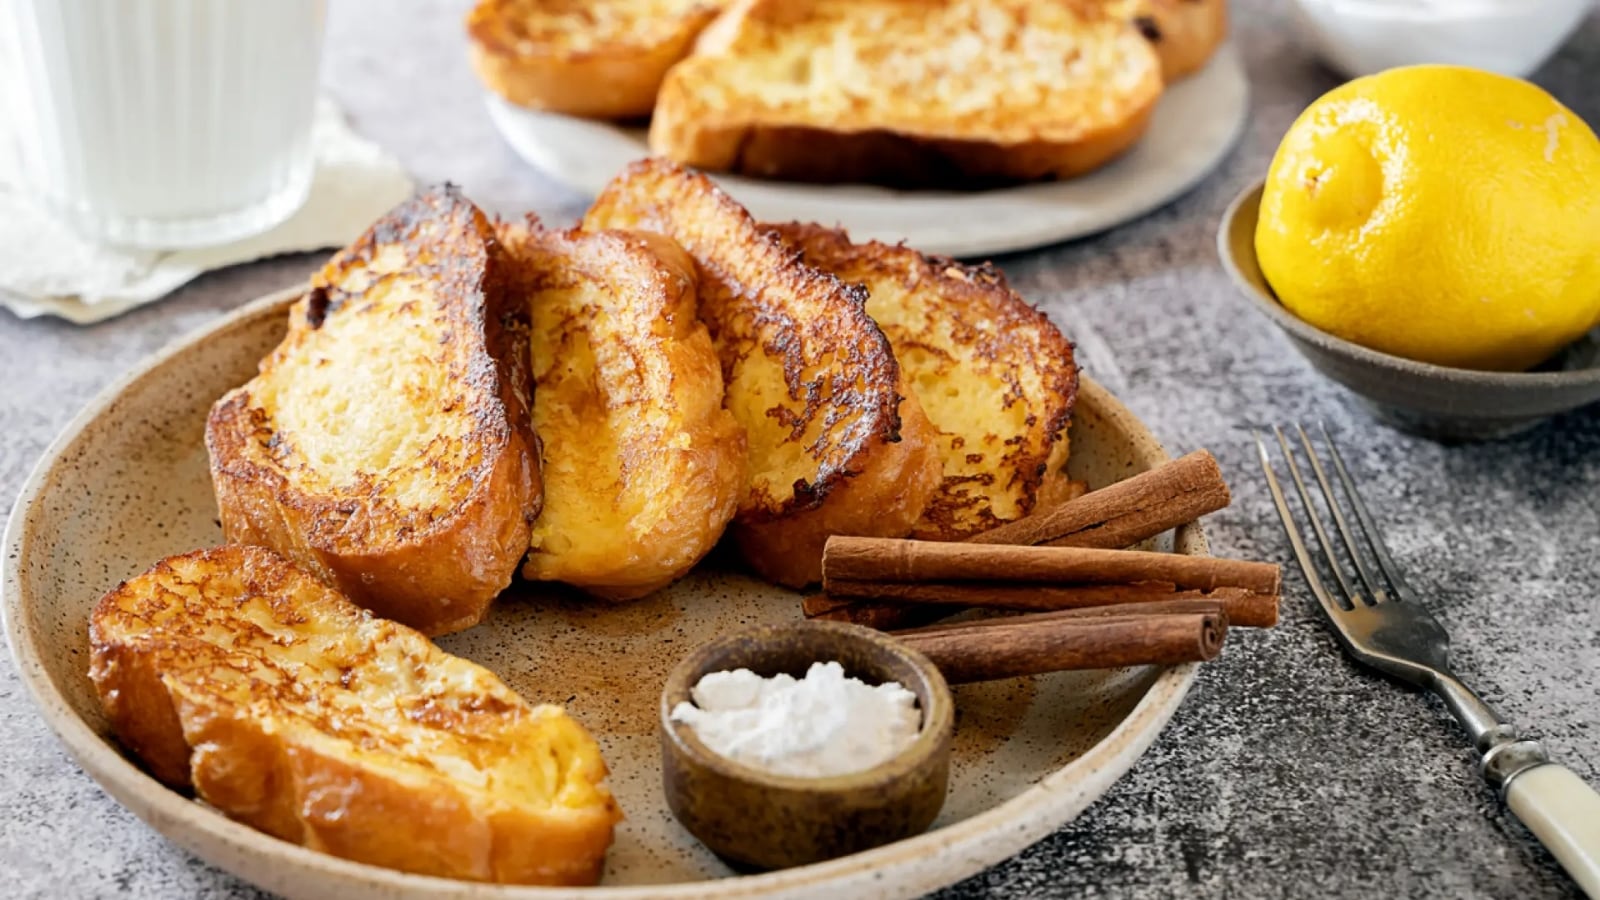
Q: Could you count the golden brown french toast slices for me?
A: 8